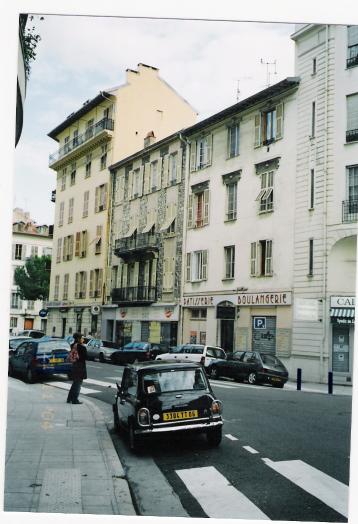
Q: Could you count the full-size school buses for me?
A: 0